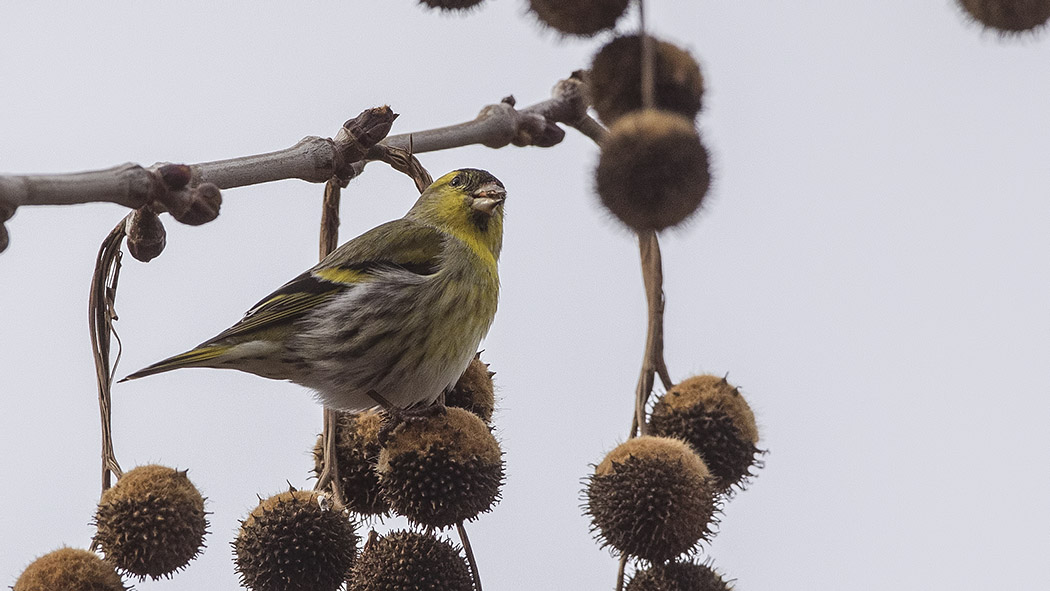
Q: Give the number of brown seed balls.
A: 15